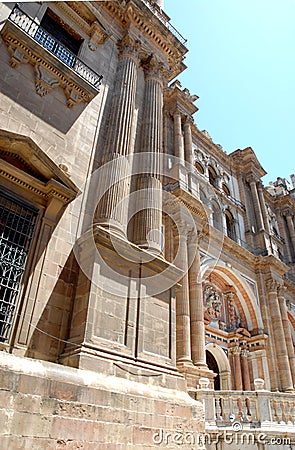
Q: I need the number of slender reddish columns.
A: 2